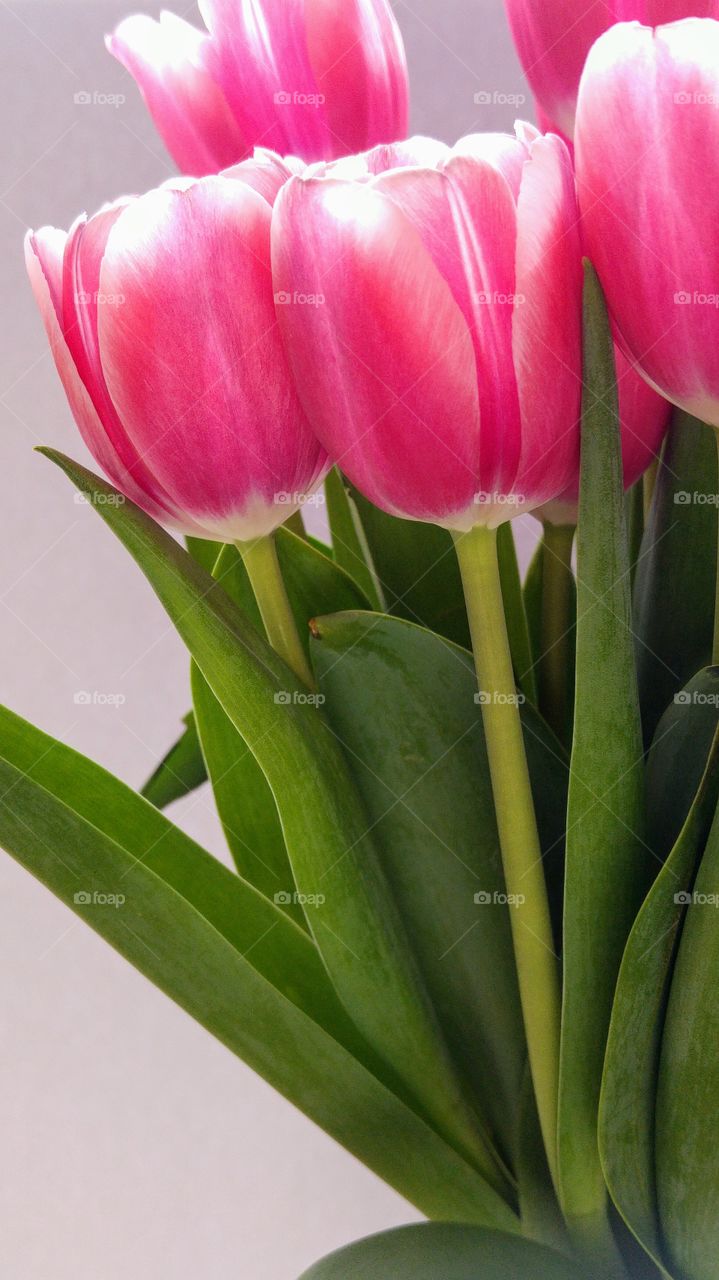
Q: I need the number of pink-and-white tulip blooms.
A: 6